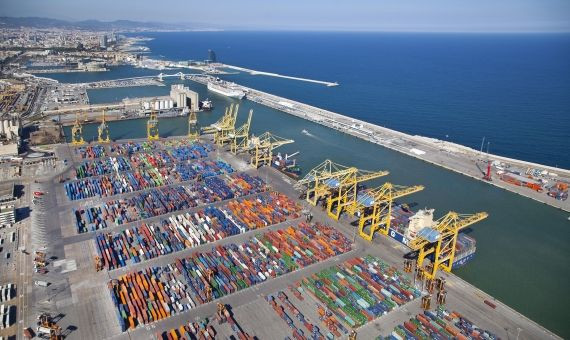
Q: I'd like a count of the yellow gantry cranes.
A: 13